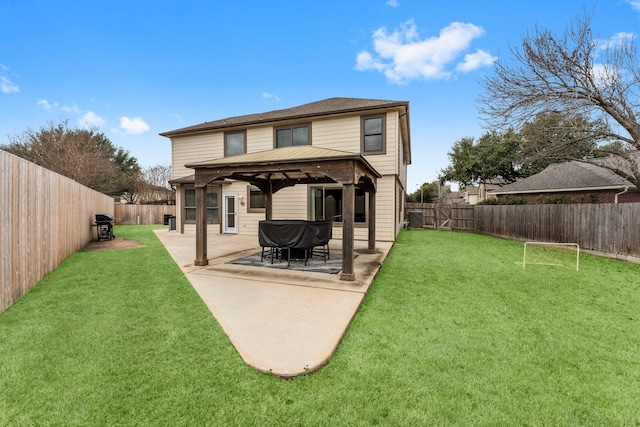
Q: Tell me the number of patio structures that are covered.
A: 1